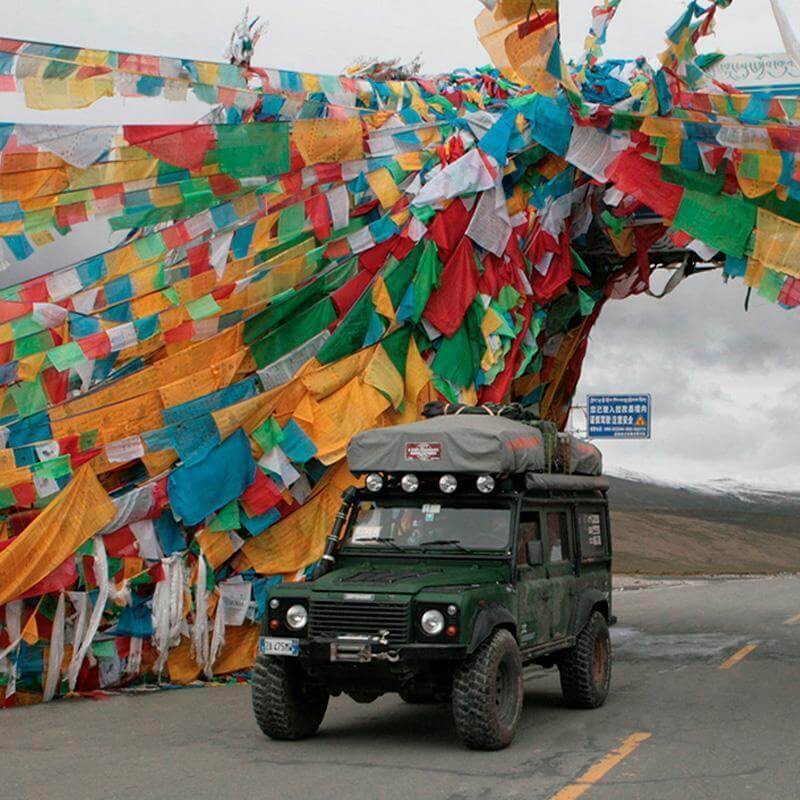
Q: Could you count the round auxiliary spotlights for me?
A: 4